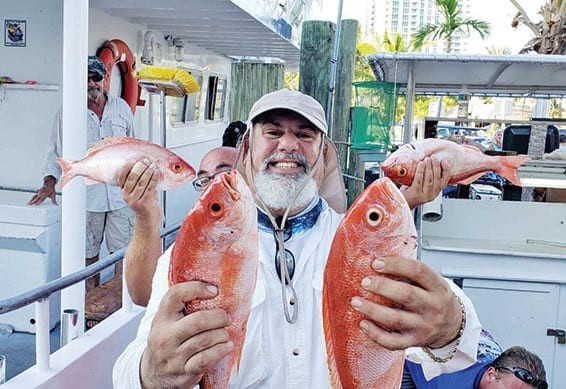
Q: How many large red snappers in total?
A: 2